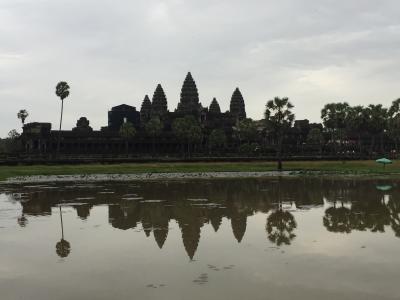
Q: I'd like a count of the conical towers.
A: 5